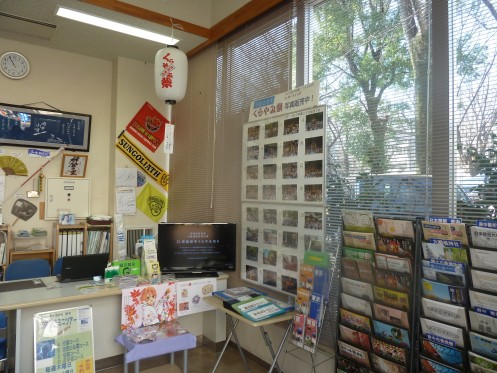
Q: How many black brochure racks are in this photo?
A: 2